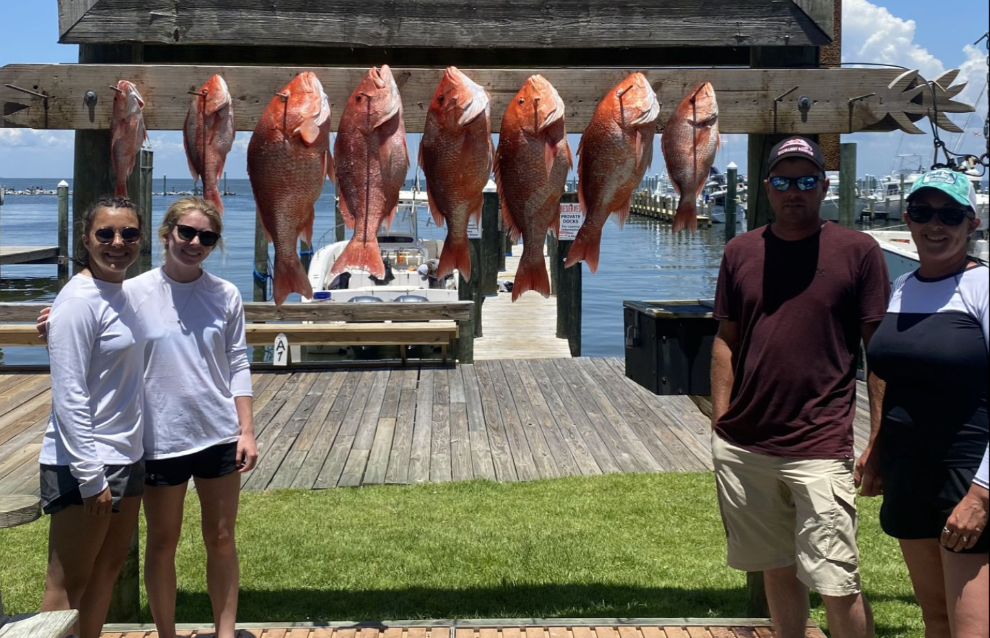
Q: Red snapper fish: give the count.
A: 8